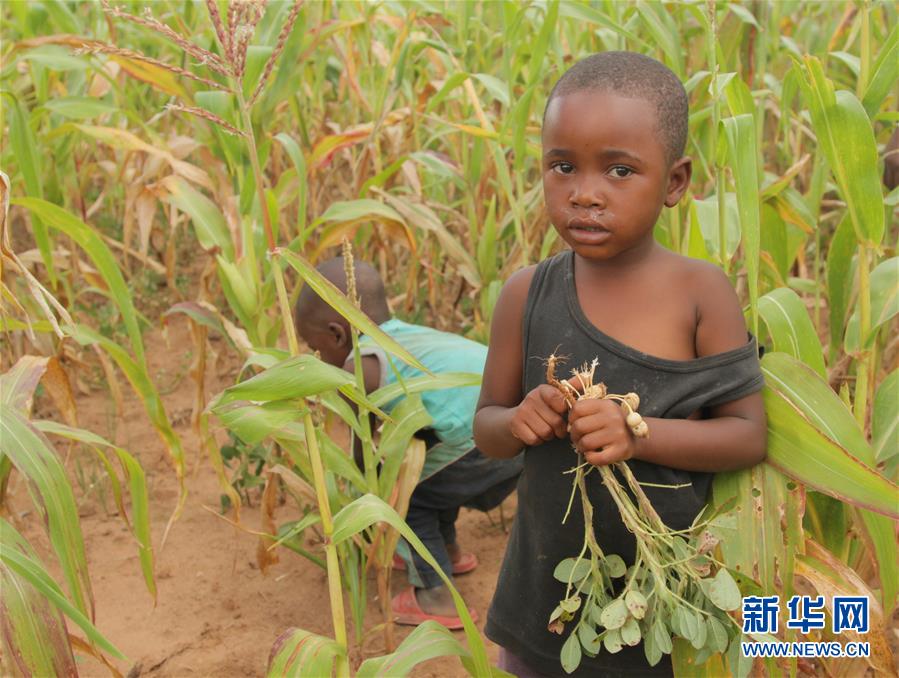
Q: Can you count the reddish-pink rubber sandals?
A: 2